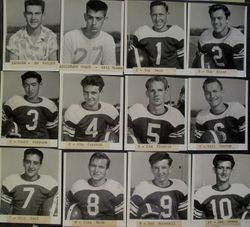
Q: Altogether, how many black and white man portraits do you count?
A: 12